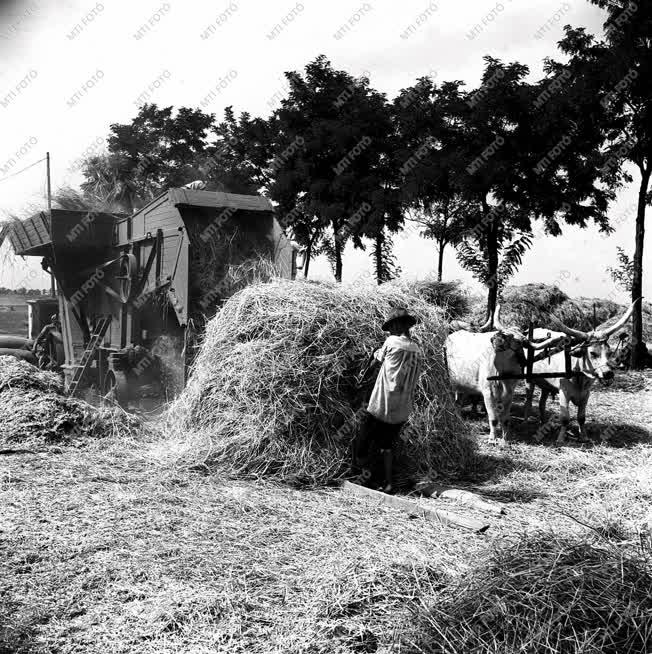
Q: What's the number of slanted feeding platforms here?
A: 1